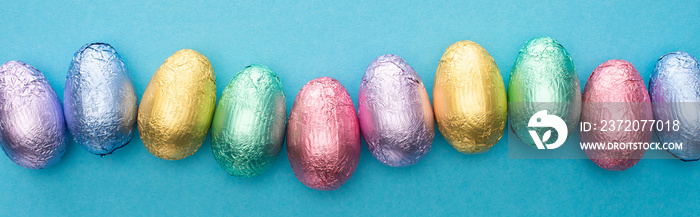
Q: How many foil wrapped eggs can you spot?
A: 10